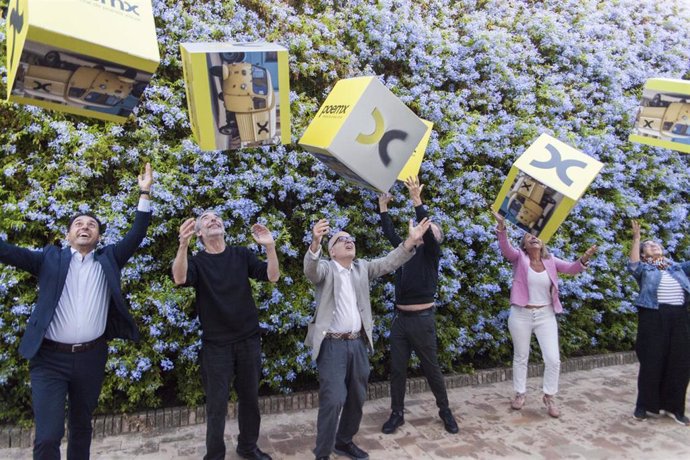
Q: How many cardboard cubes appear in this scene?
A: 6